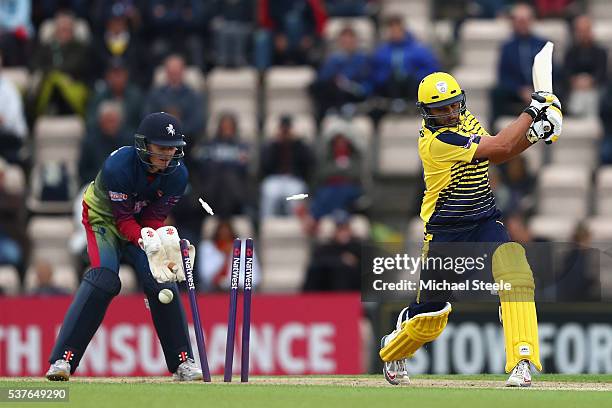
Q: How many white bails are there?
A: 2